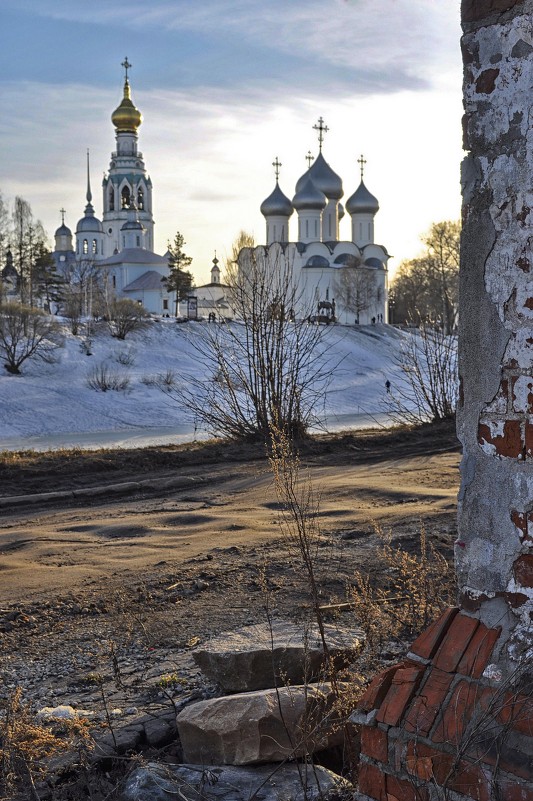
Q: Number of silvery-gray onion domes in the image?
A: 5